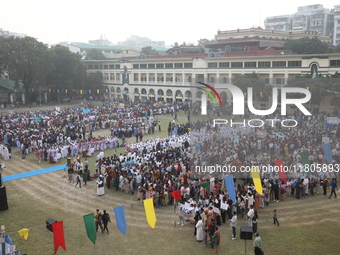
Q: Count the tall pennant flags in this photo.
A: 9